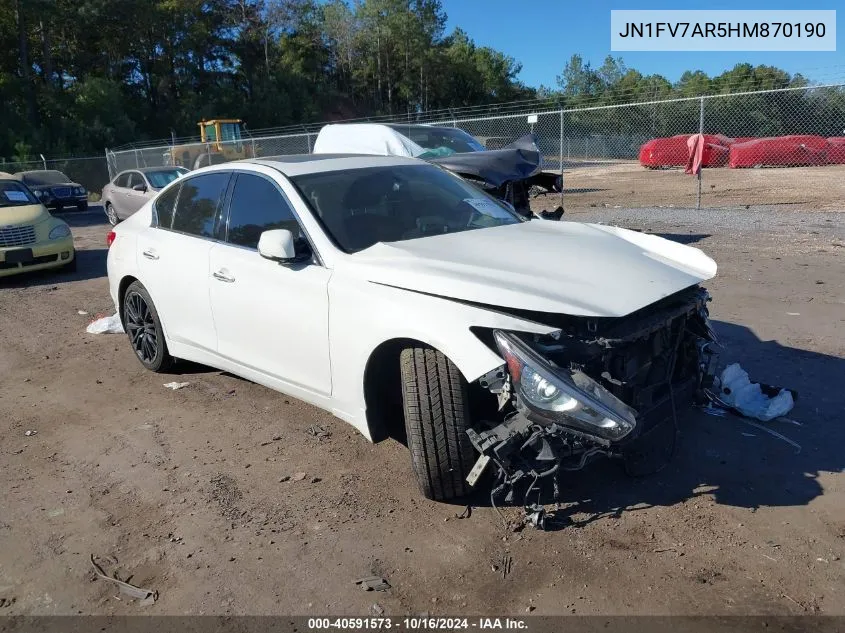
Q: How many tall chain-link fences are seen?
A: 1